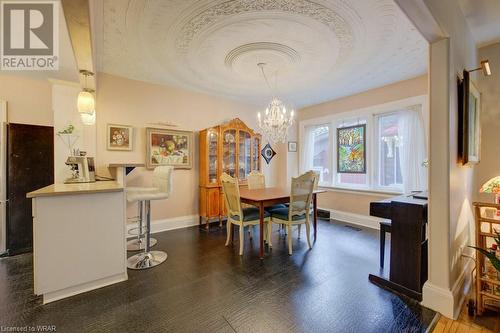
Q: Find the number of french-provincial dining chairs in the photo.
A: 4